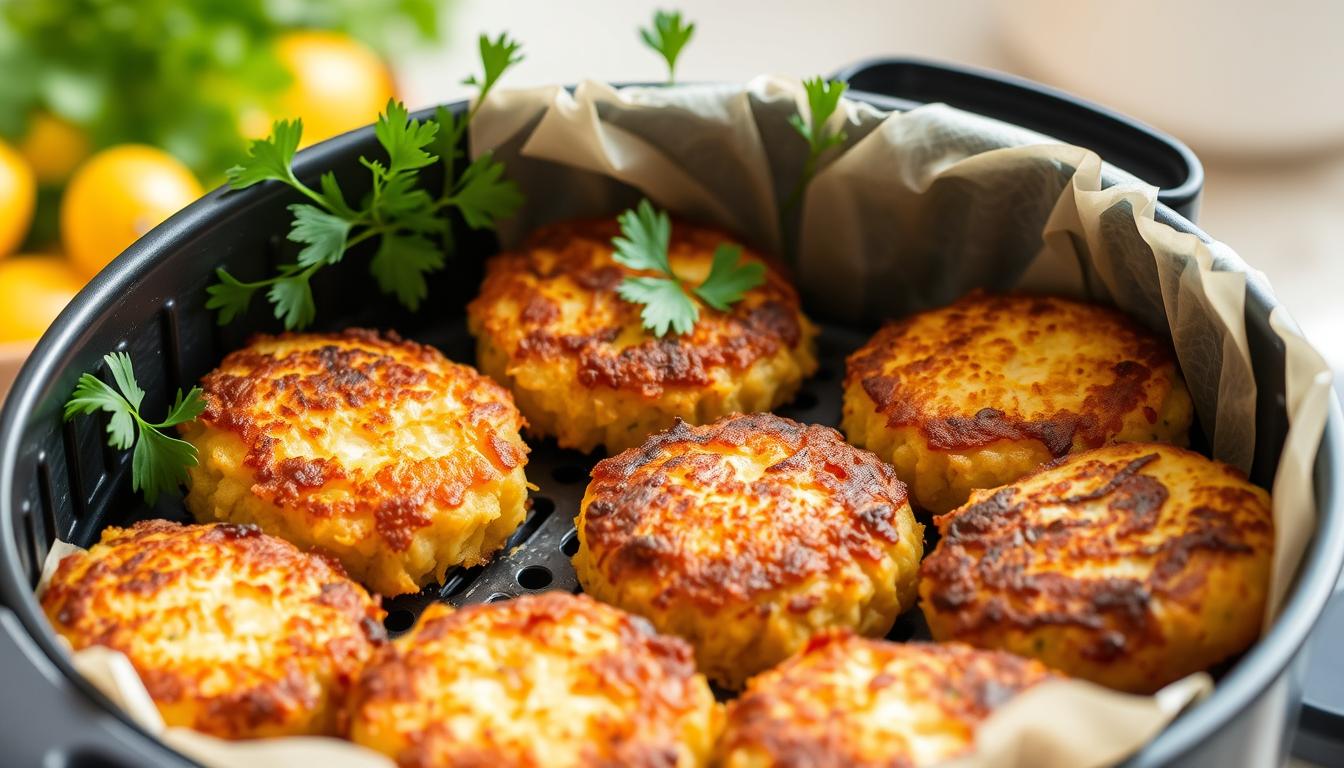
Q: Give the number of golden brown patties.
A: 8